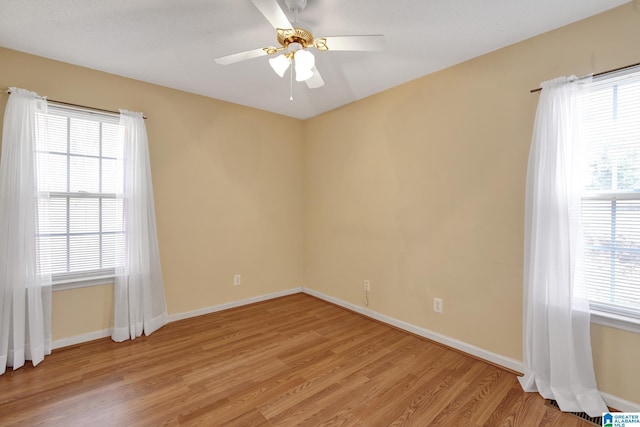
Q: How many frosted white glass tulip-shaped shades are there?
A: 3